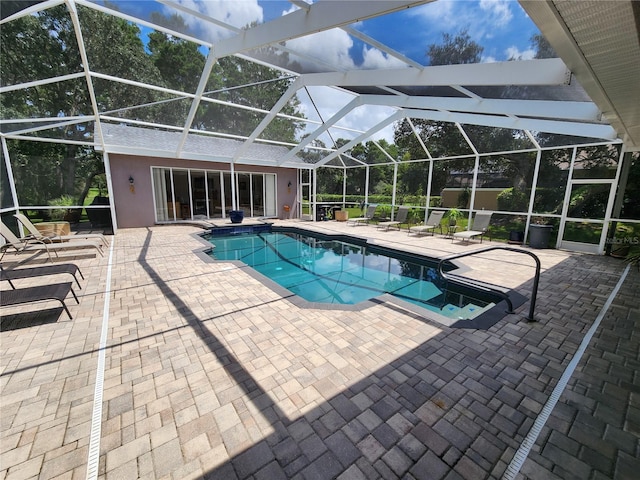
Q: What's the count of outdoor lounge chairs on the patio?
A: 8